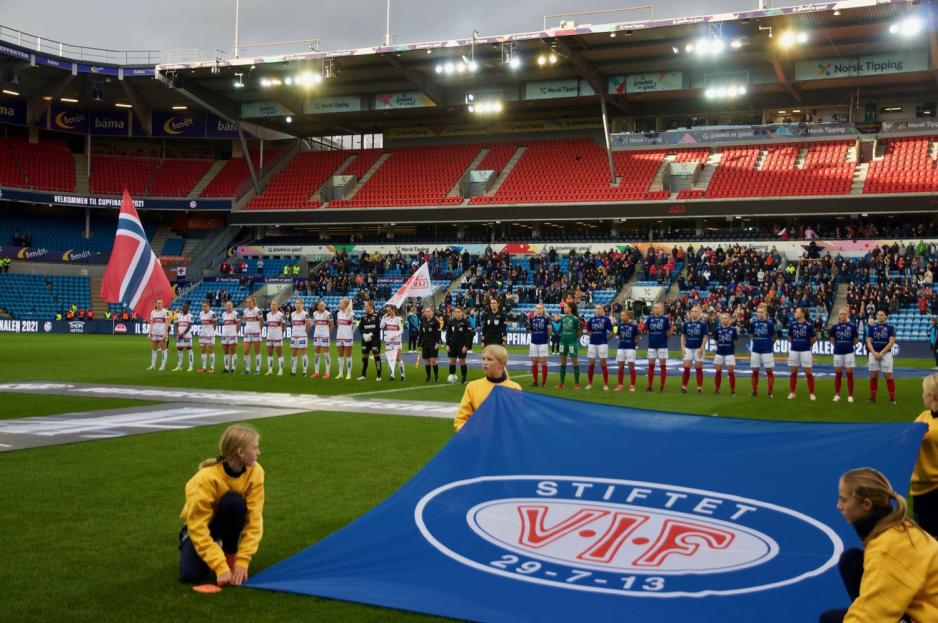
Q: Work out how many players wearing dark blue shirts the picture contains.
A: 10